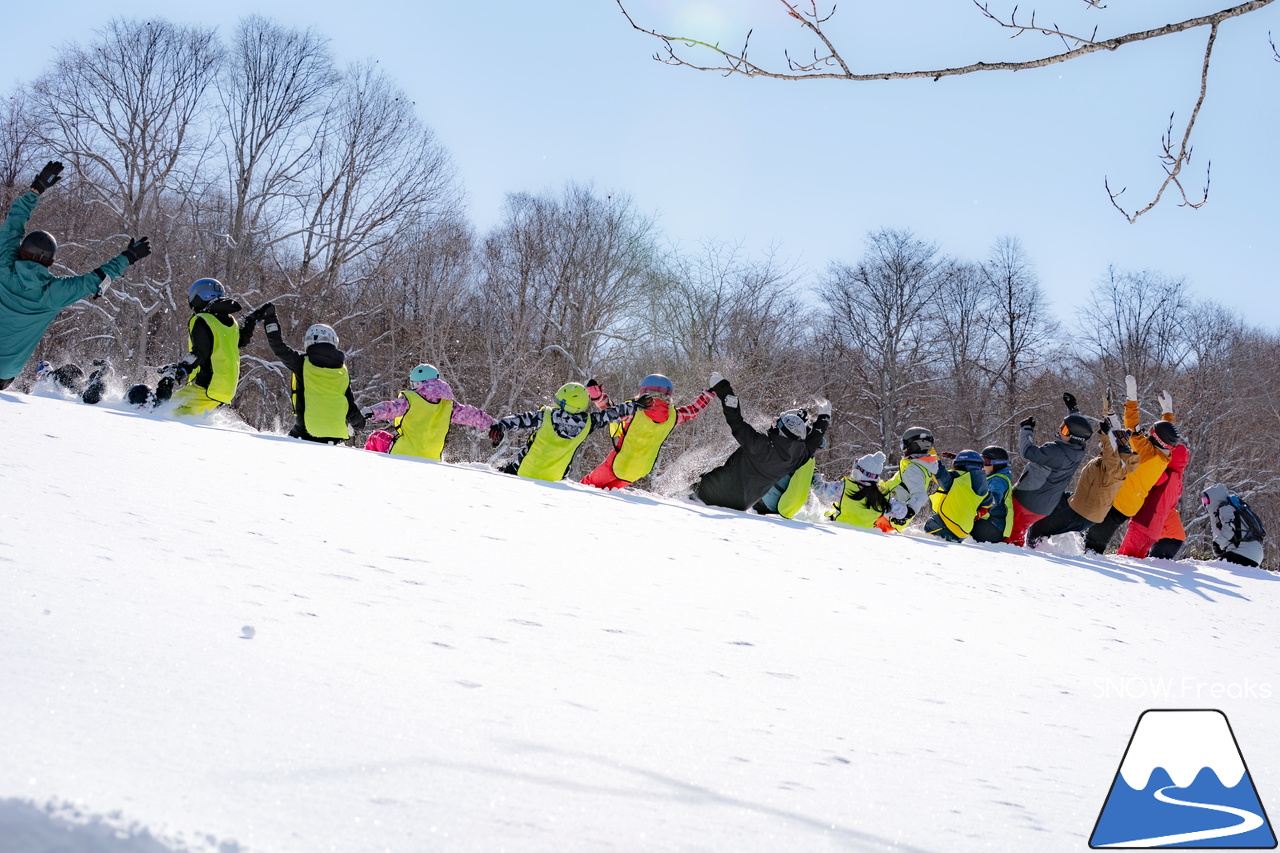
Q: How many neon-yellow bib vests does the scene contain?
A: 10